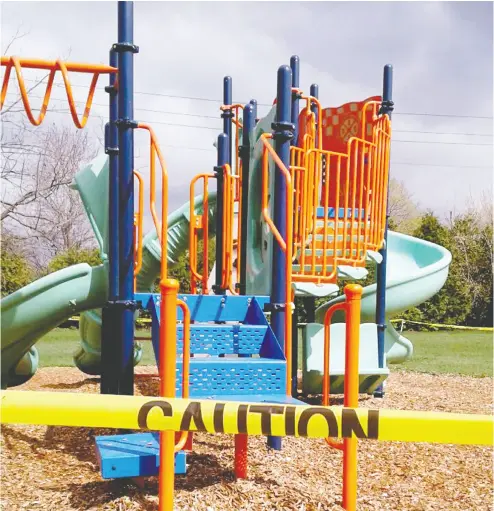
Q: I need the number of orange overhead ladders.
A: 1